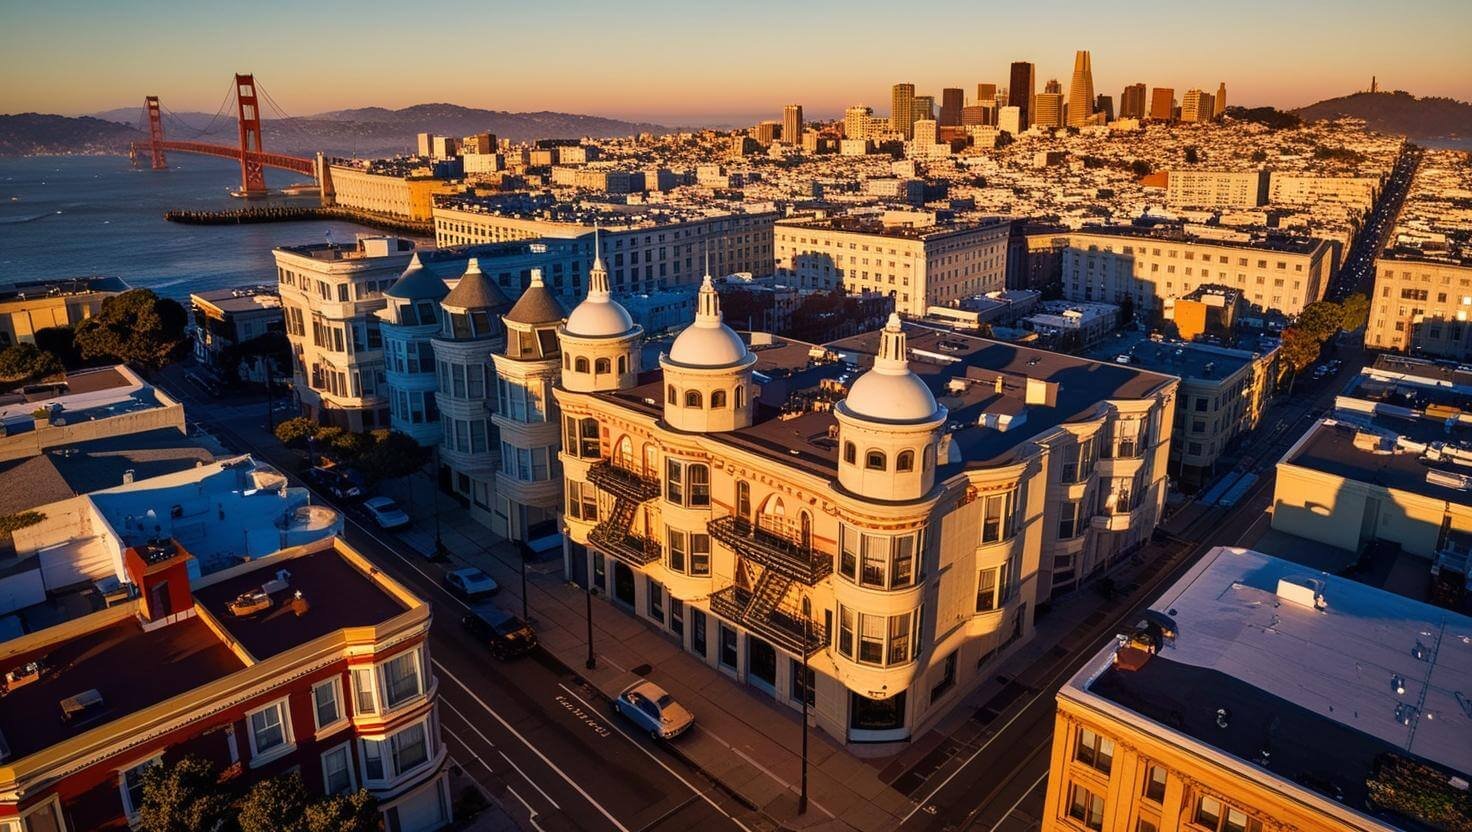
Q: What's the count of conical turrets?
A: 3